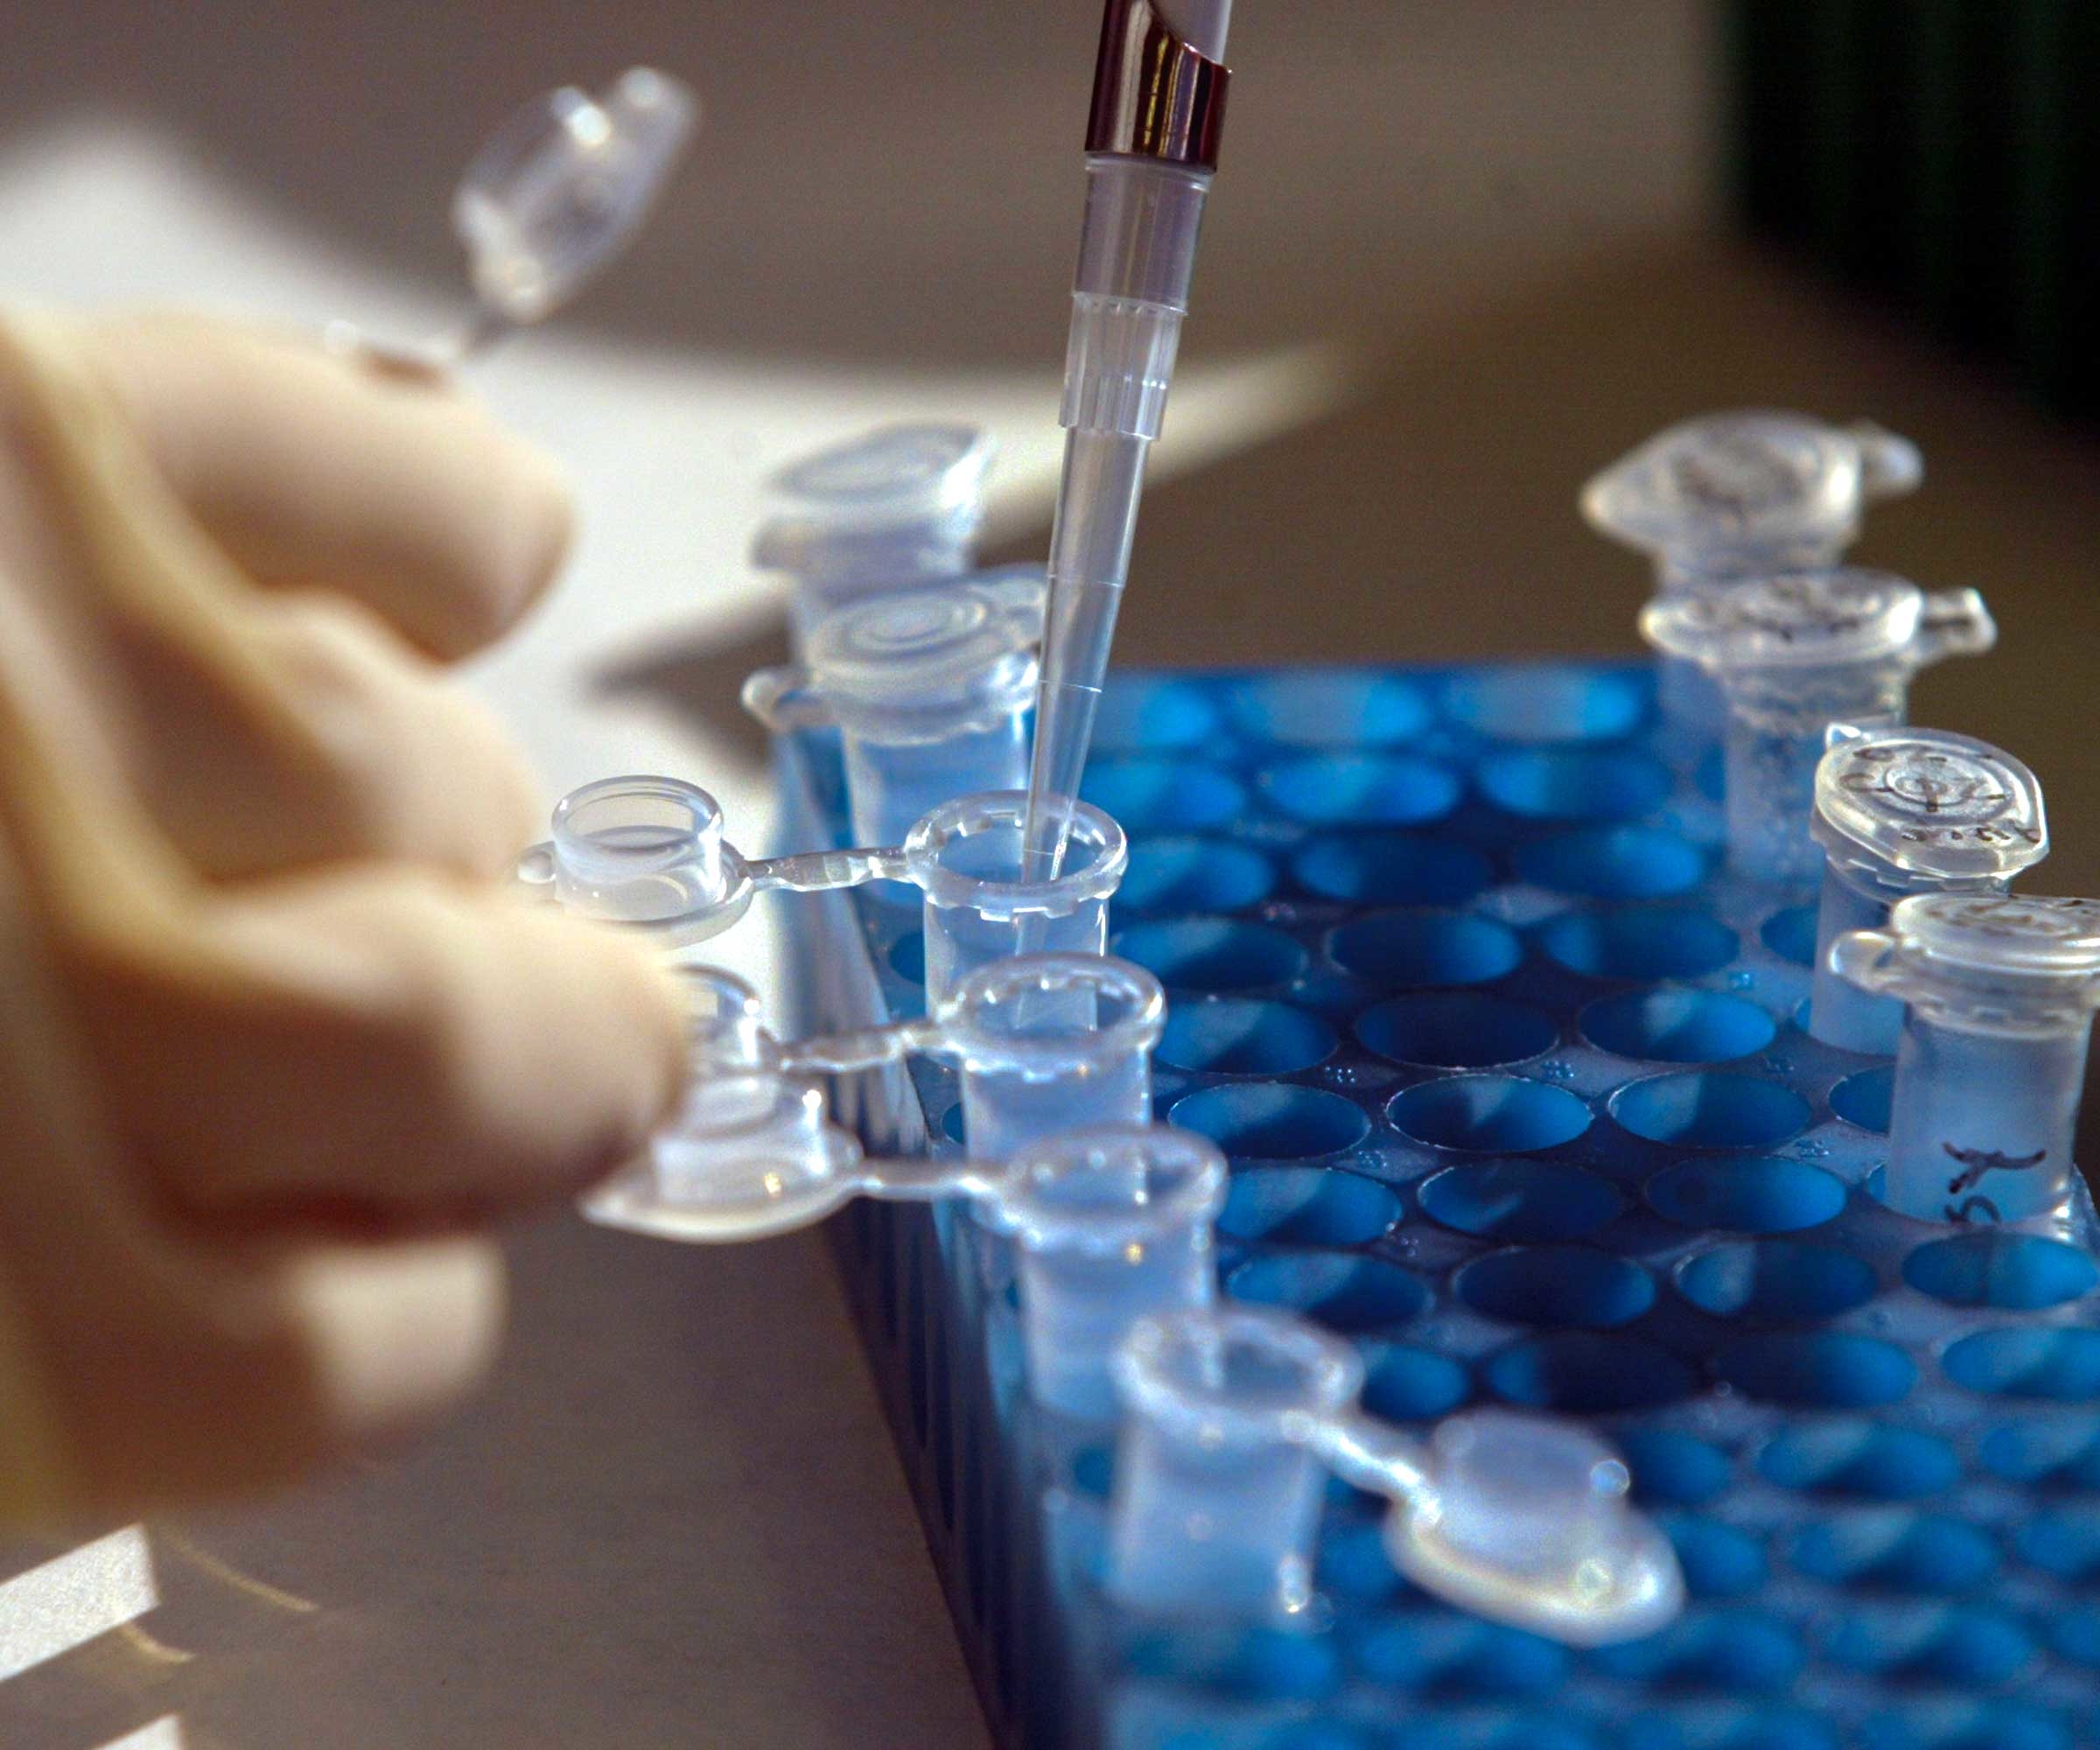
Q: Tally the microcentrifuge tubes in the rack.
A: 10